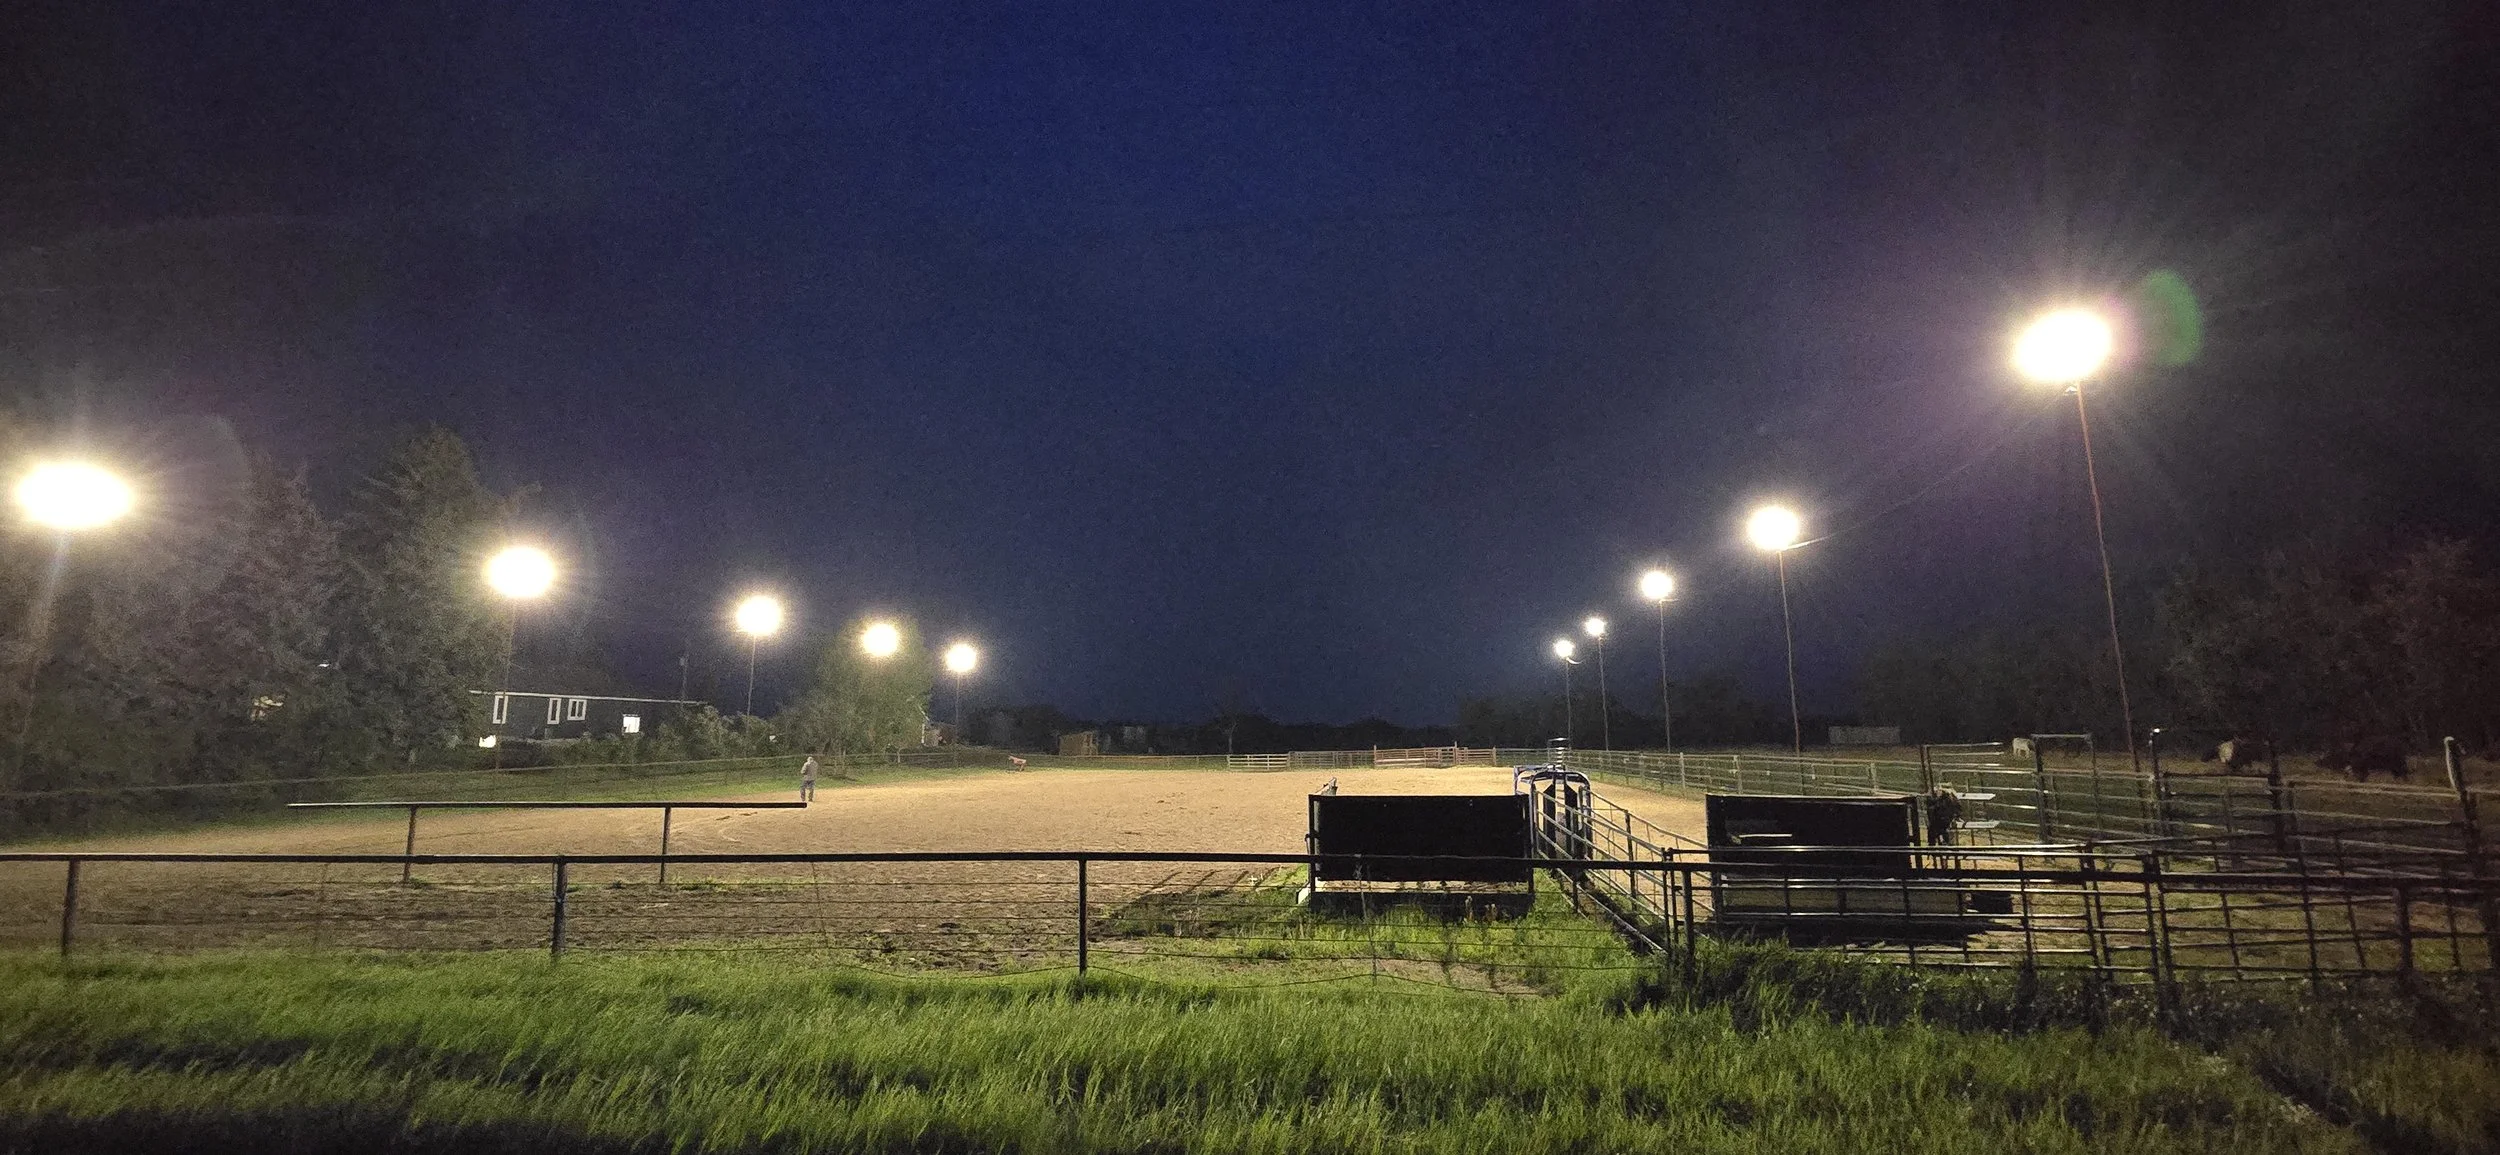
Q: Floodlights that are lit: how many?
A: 10